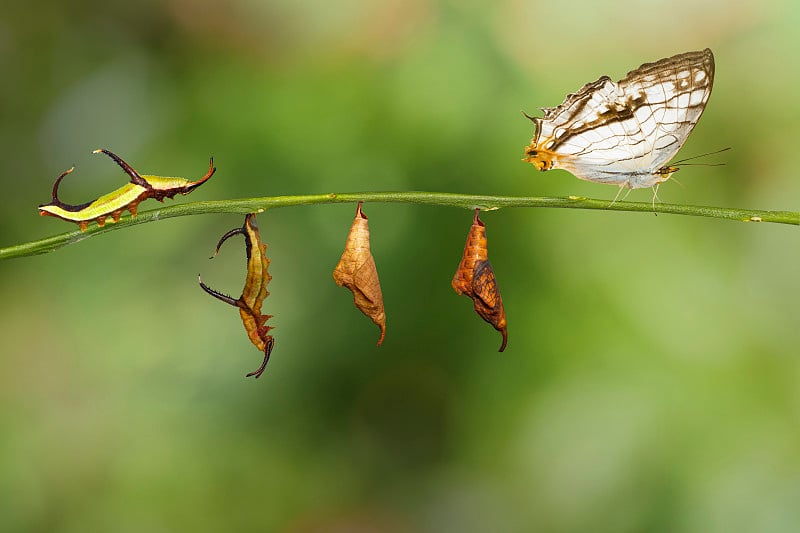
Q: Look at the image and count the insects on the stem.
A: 5